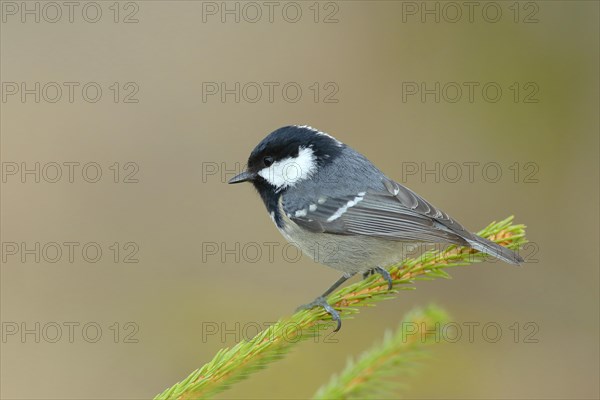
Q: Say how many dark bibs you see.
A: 1